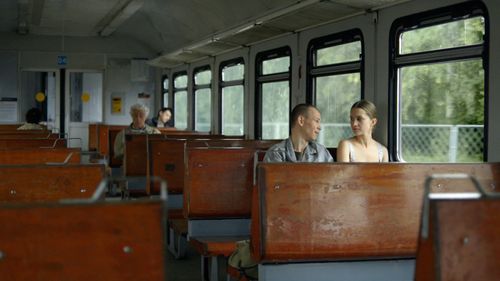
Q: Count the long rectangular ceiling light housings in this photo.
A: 2